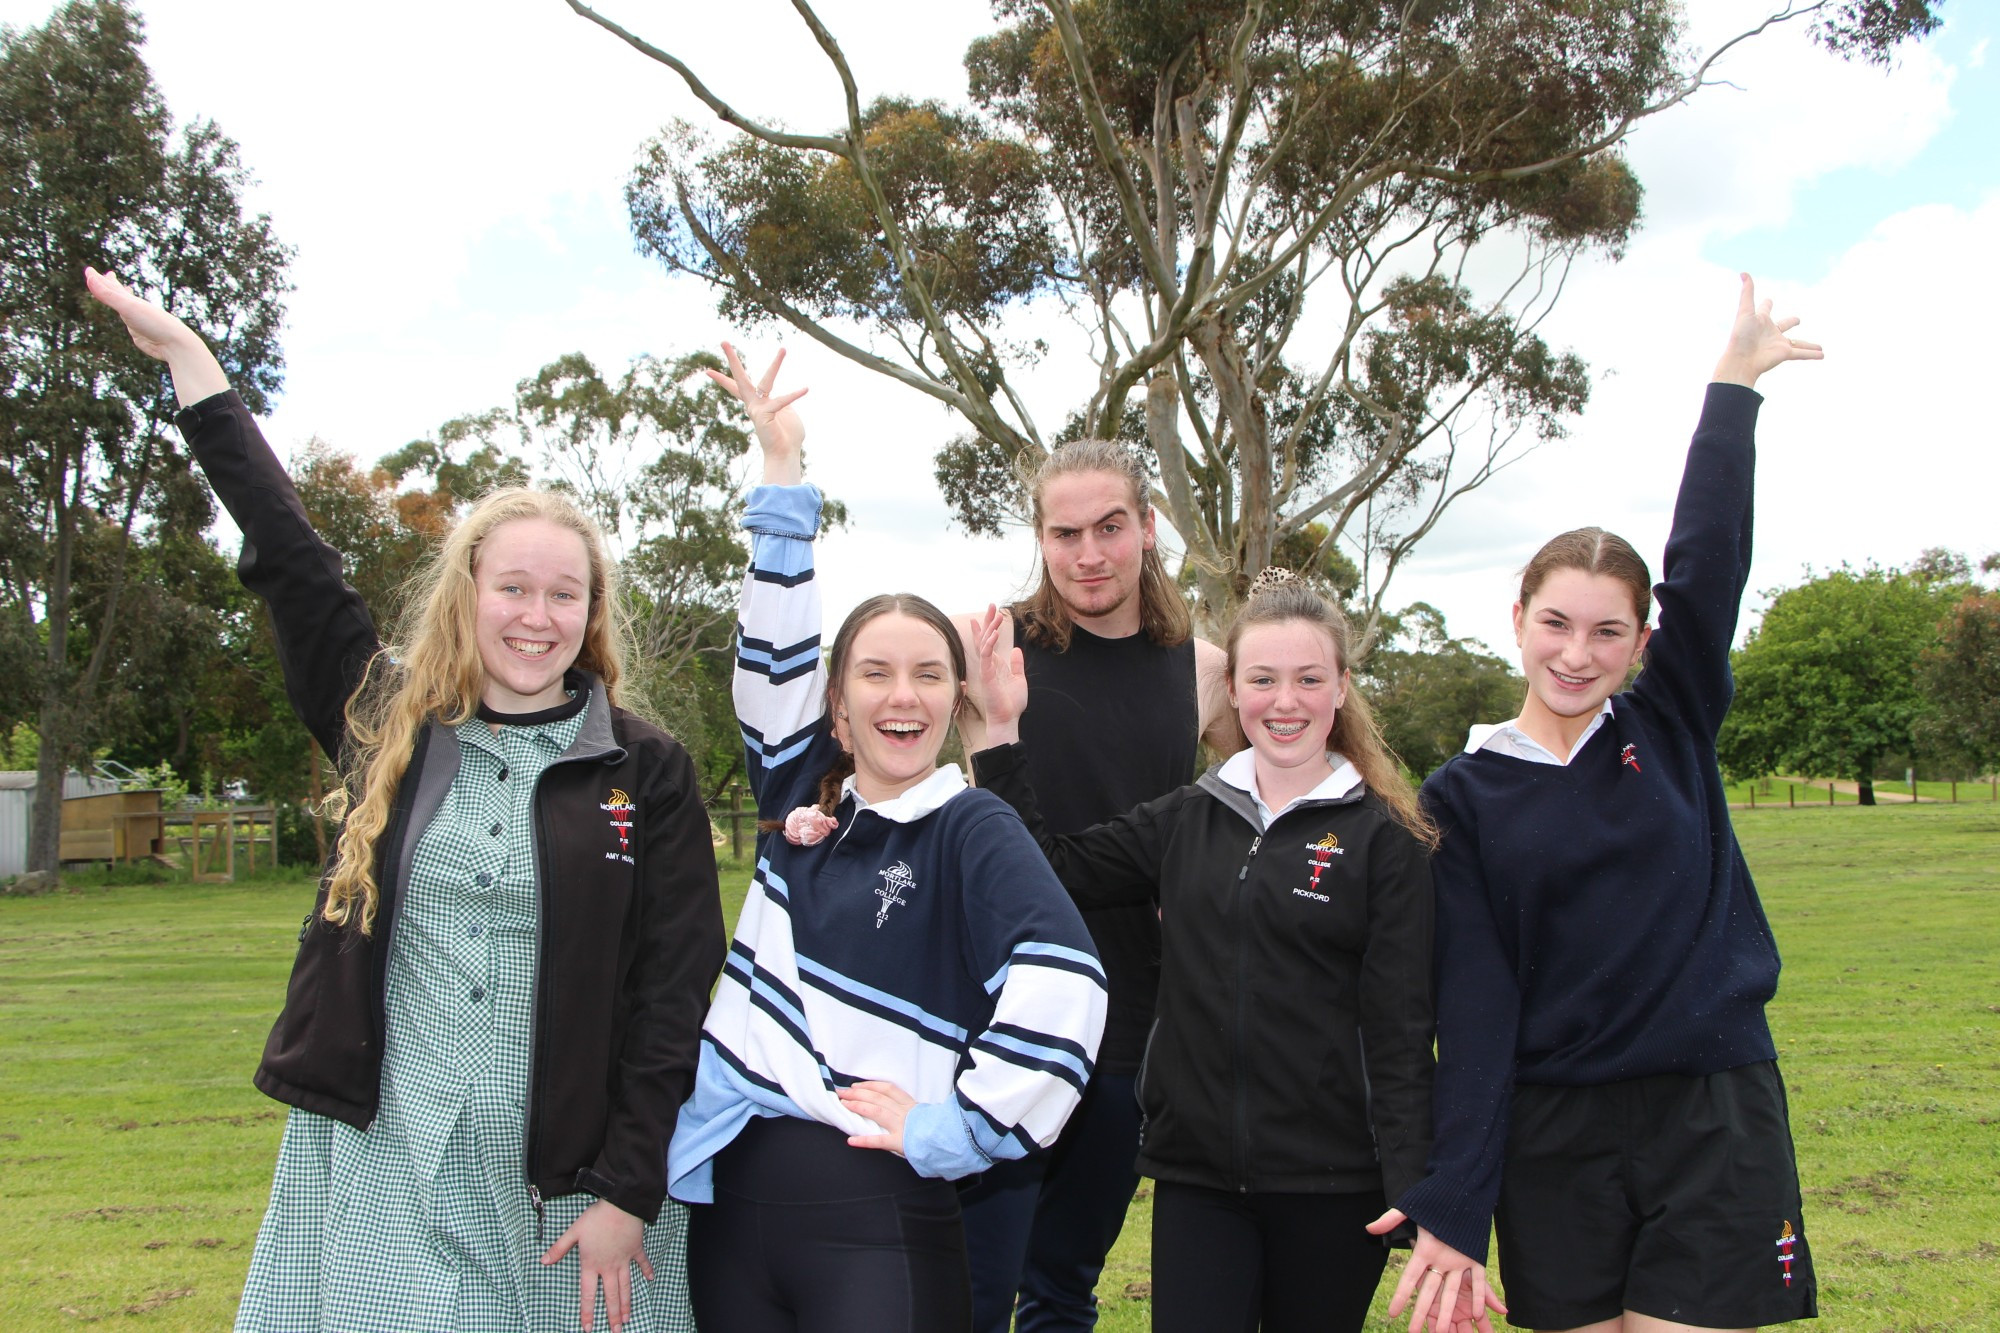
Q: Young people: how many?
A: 5